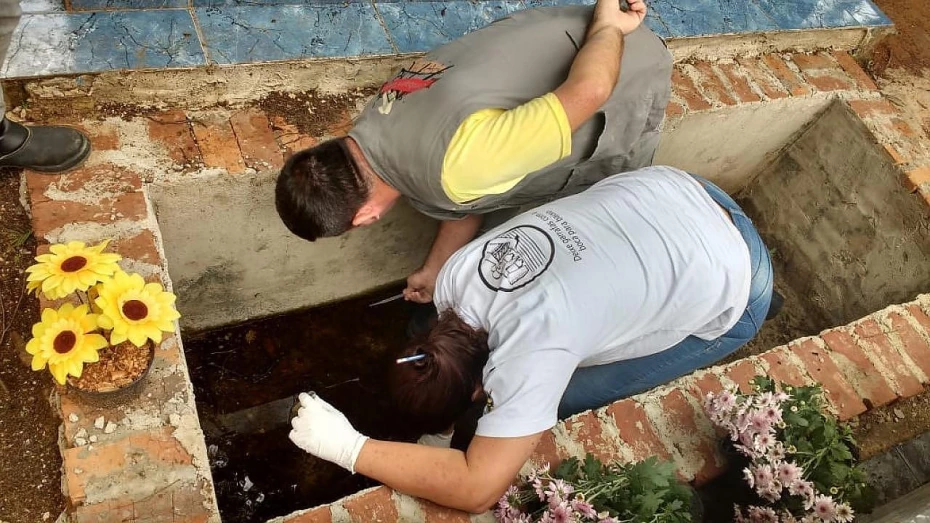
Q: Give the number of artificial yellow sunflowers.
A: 3